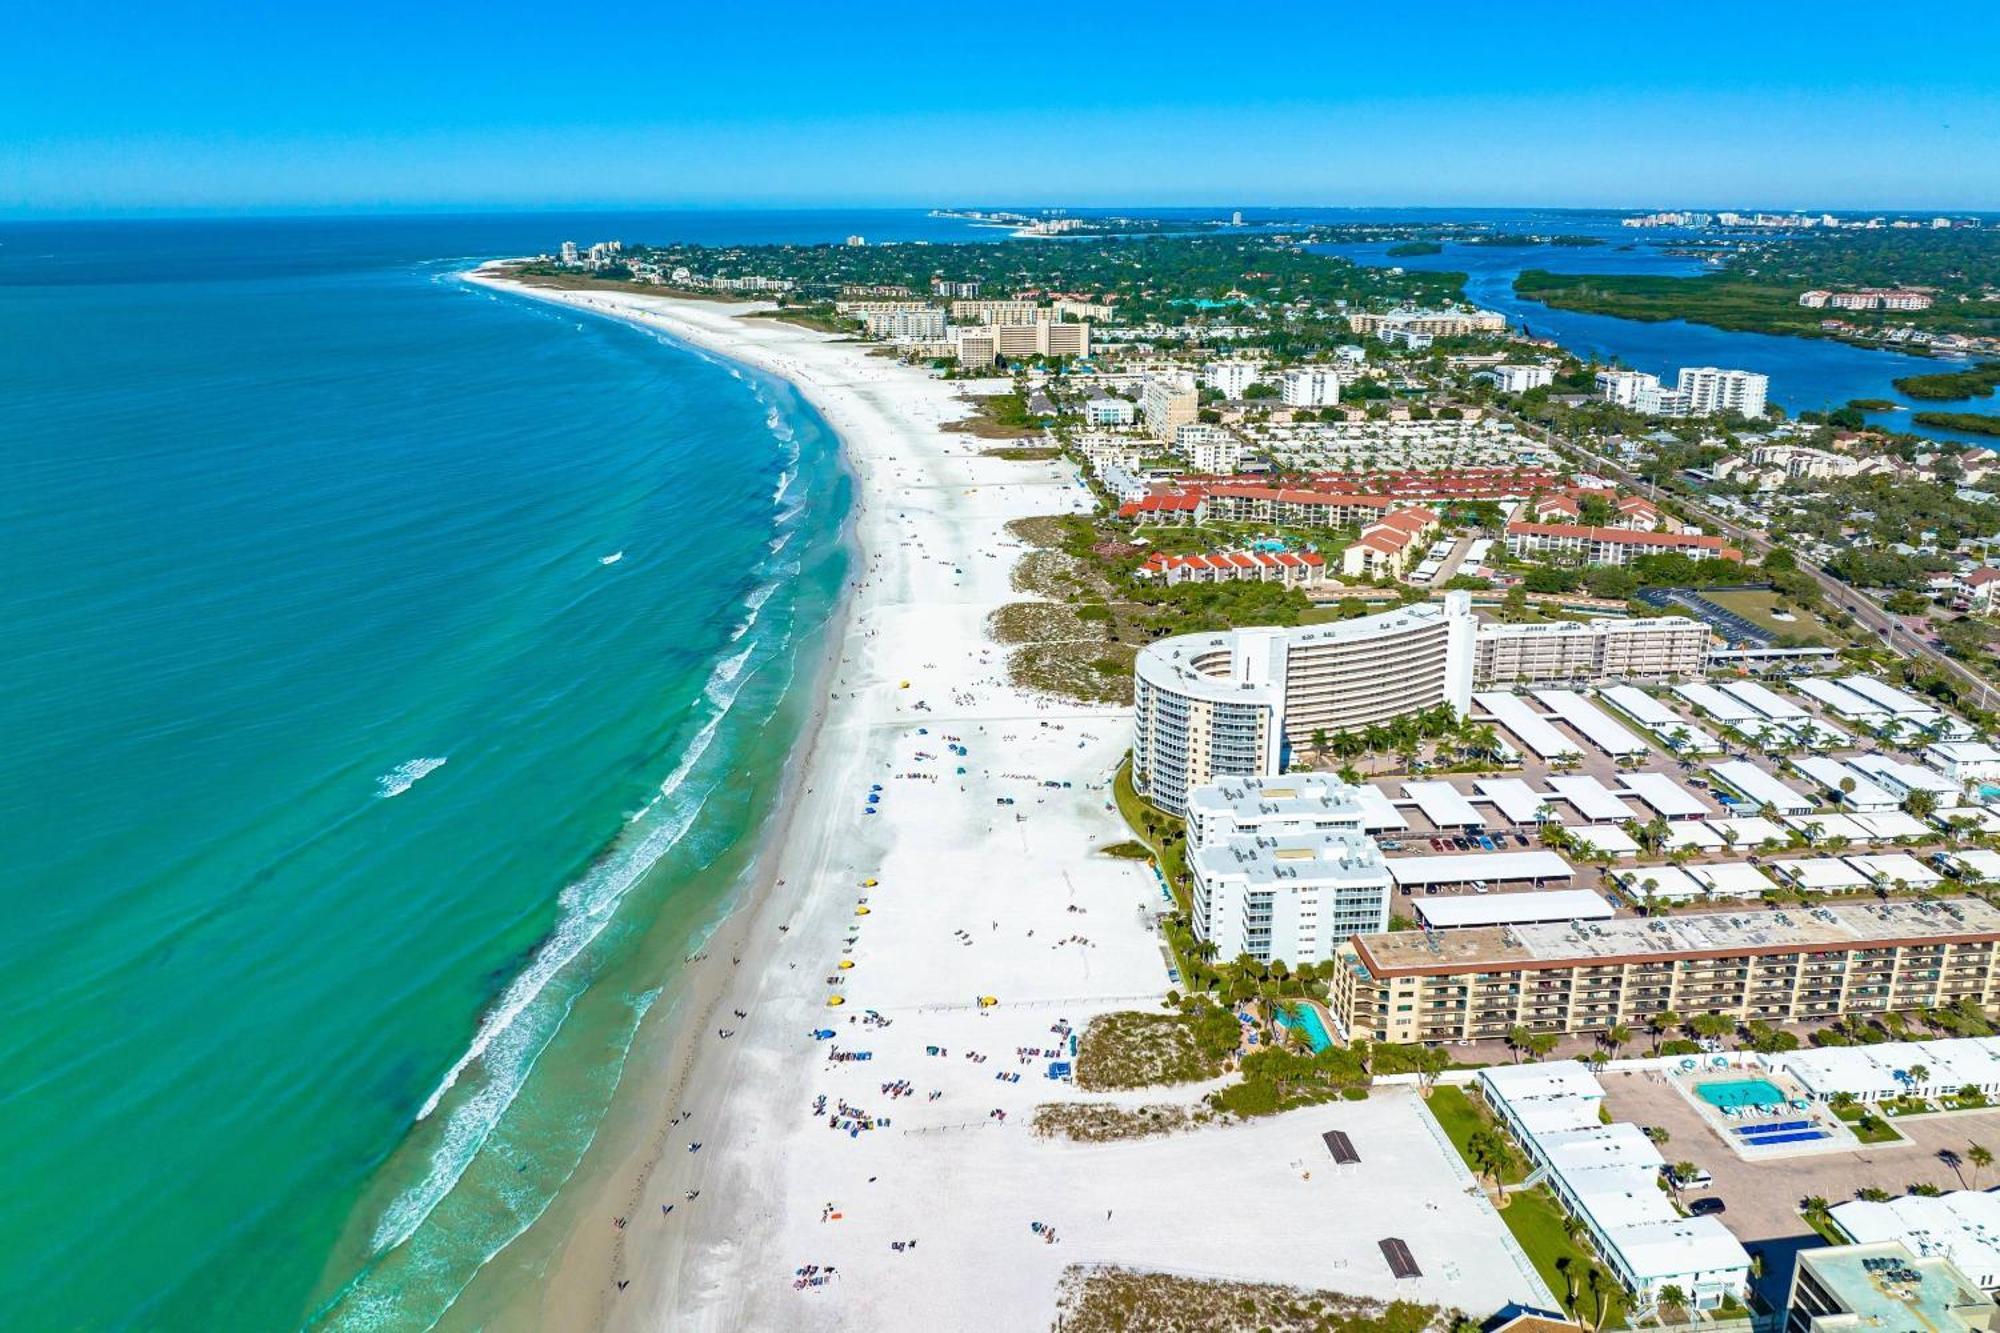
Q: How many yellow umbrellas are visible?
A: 6